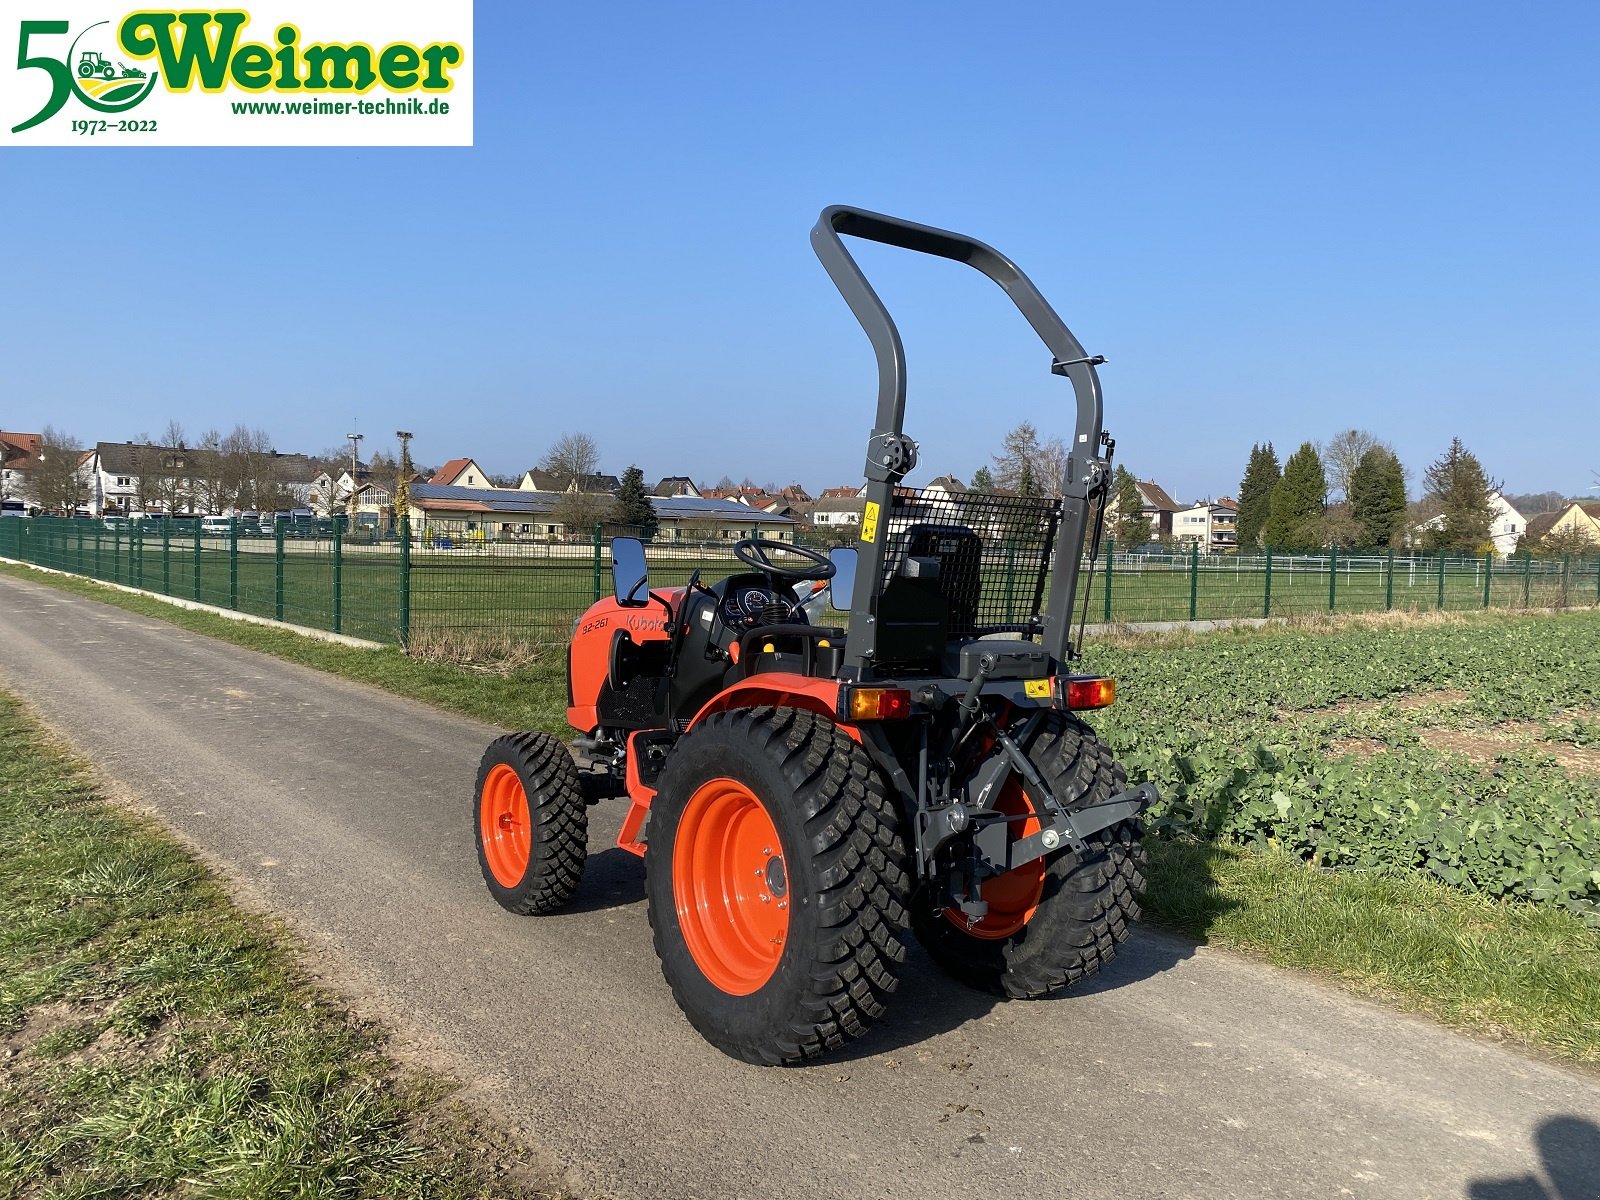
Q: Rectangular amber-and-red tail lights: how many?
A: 2